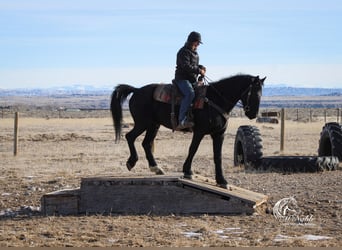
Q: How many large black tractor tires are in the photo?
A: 3